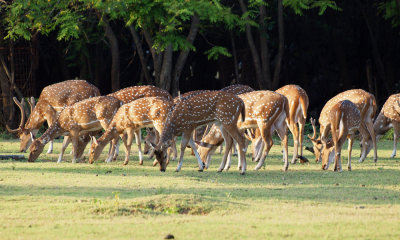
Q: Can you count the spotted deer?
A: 12